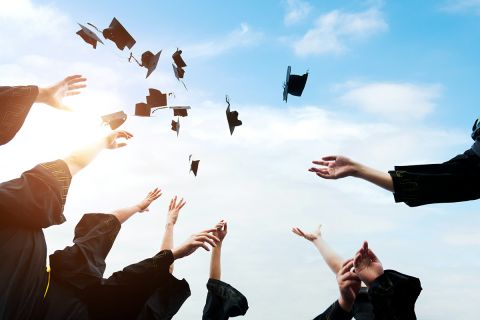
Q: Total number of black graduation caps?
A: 13